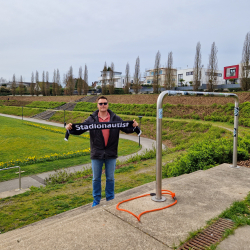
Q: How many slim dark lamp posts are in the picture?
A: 3